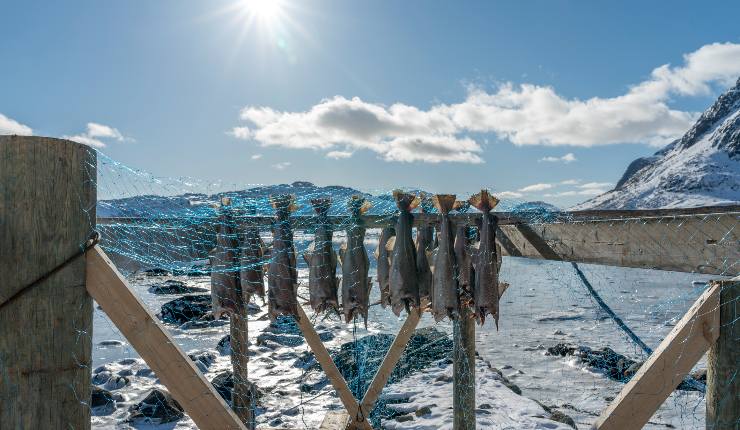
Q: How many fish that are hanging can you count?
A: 11